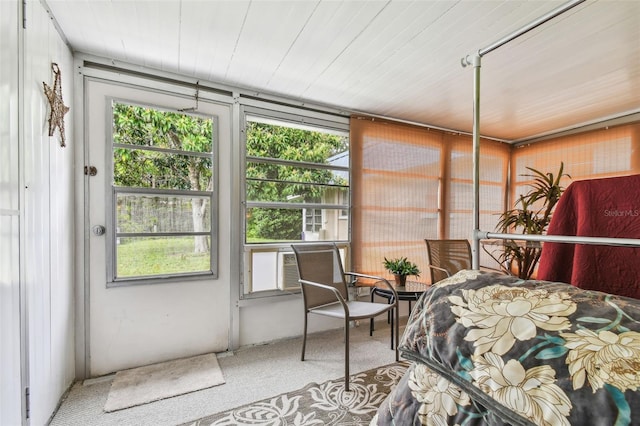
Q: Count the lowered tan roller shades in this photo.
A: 3